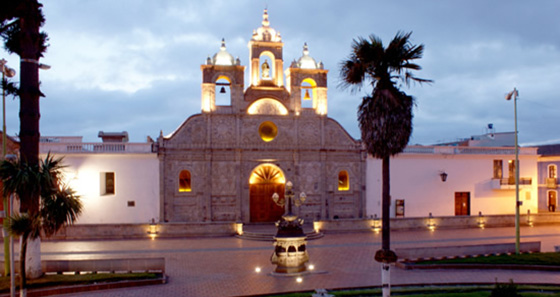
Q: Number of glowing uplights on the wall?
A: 7